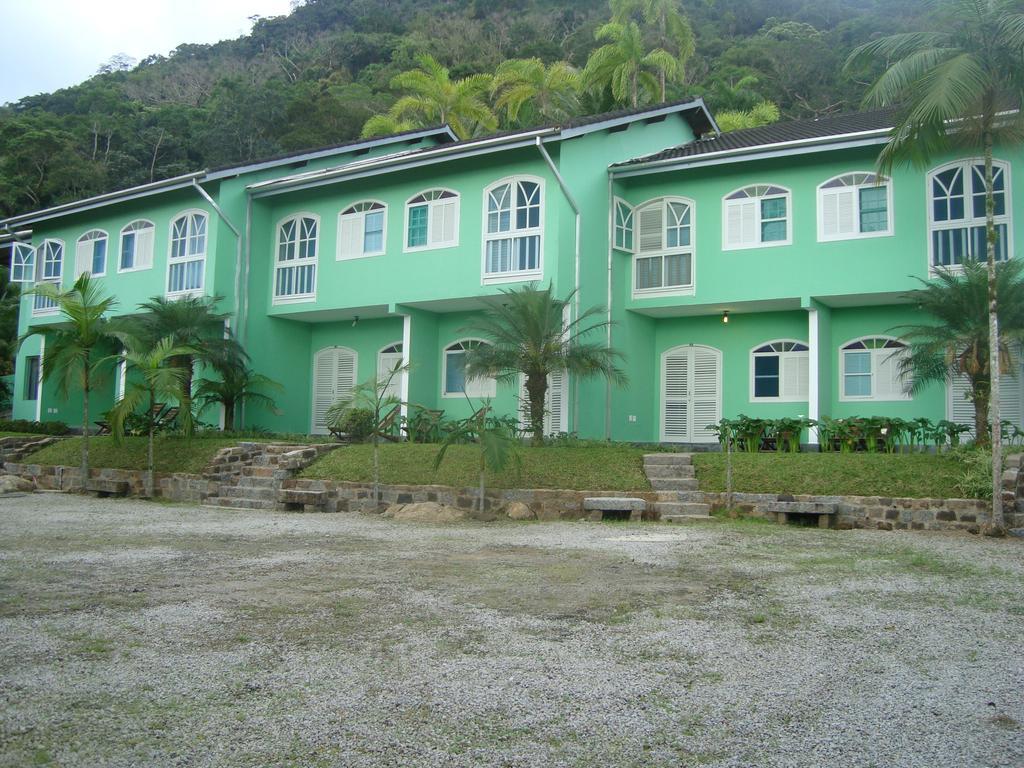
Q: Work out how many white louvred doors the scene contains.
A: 4